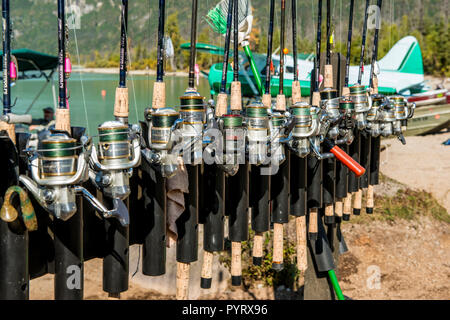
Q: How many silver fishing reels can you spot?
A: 14